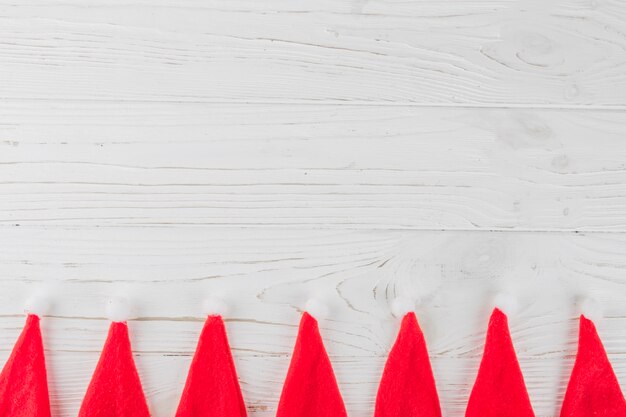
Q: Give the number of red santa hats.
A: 7